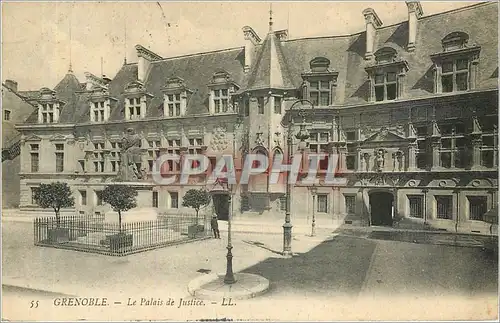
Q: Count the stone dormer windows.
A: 8